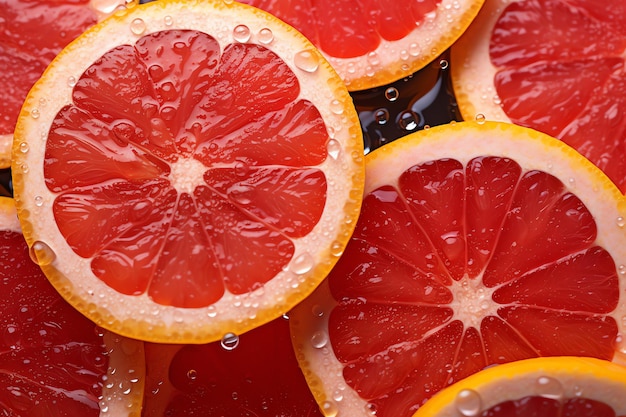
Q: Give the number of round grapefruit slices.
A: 8